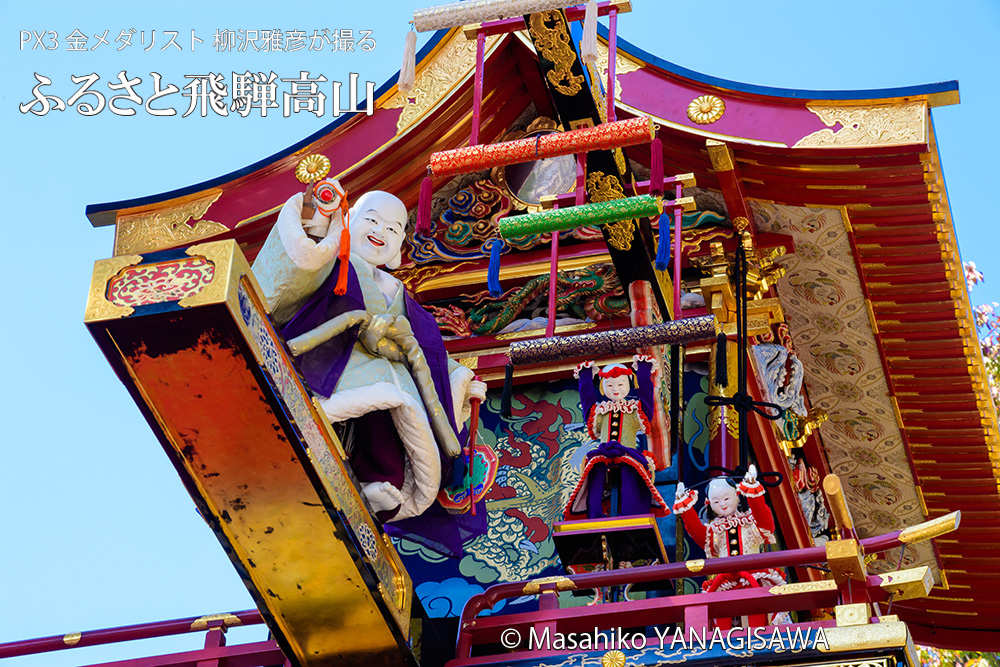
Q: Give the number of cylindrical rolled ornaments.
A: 4